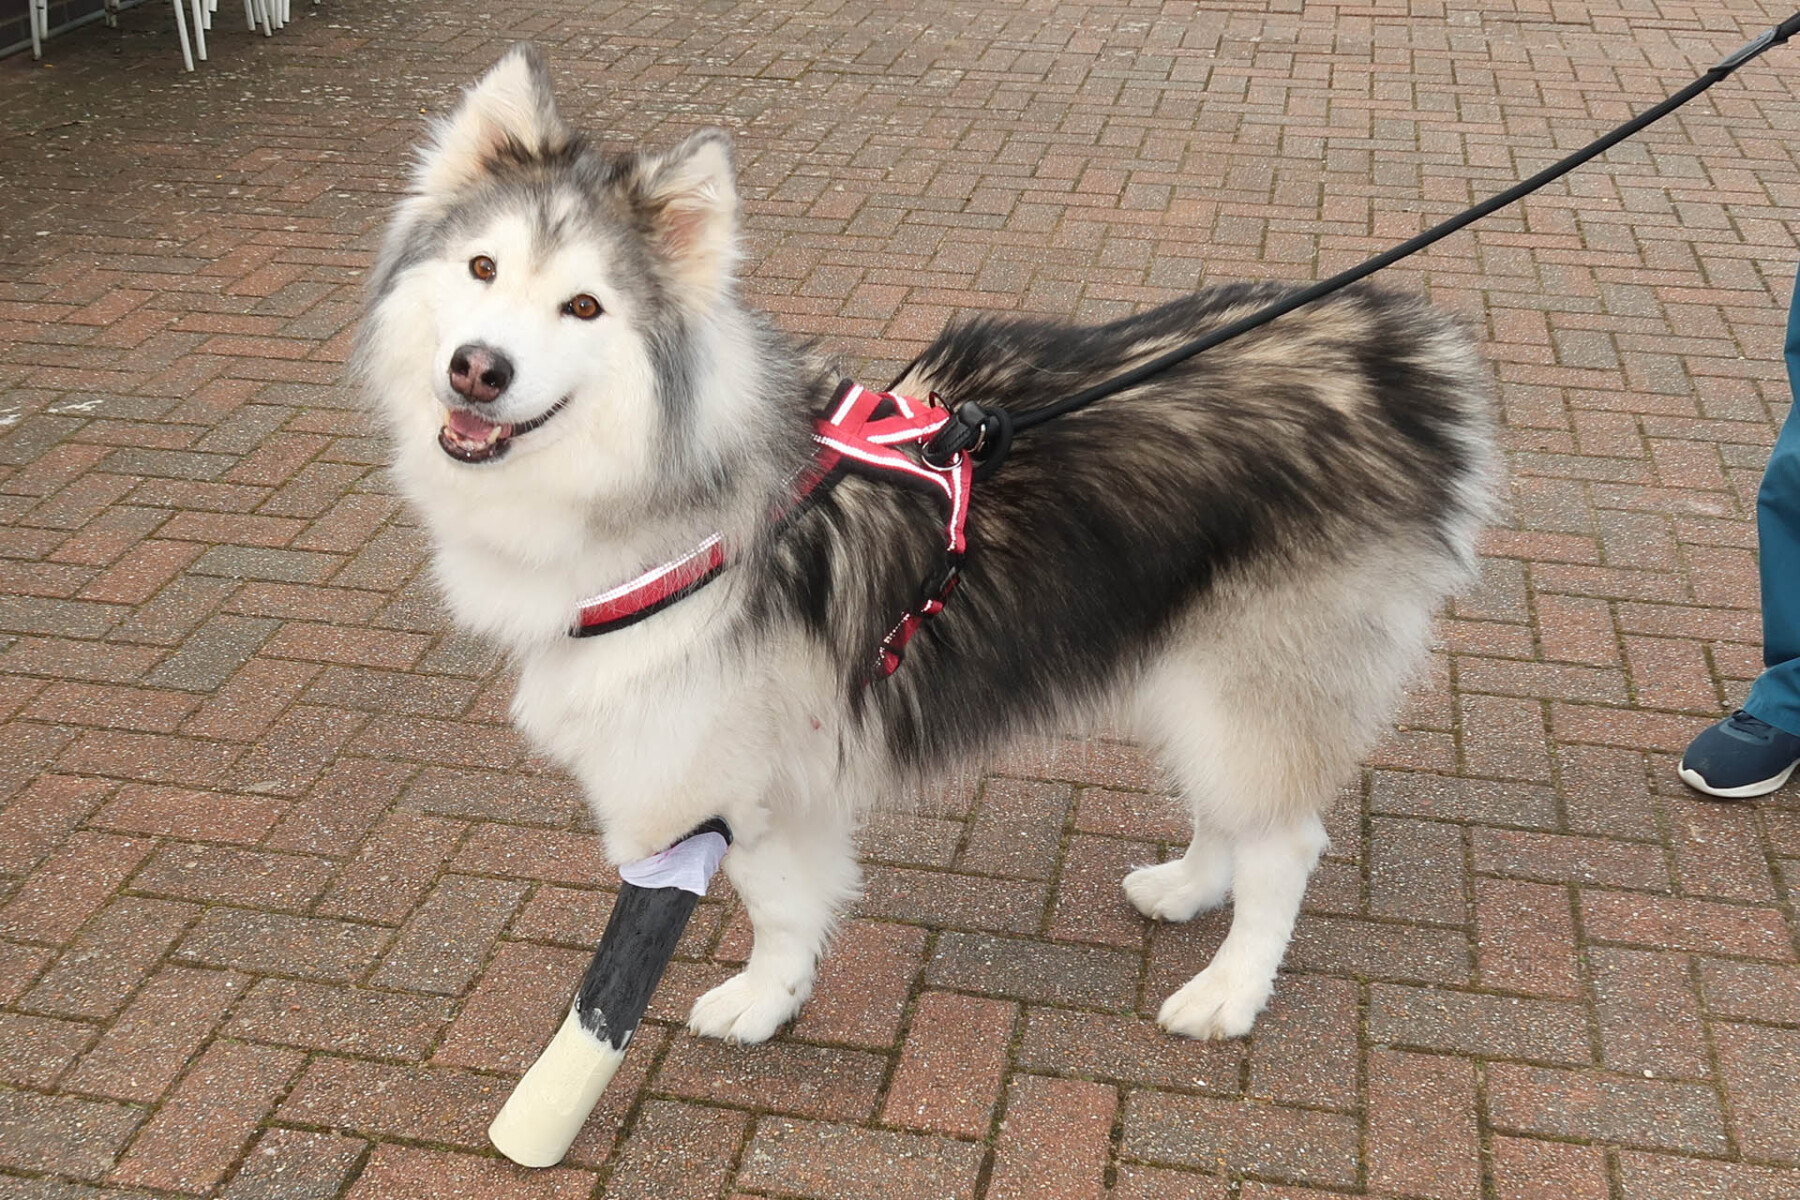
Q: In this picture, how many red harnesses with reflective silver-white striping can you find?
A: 1